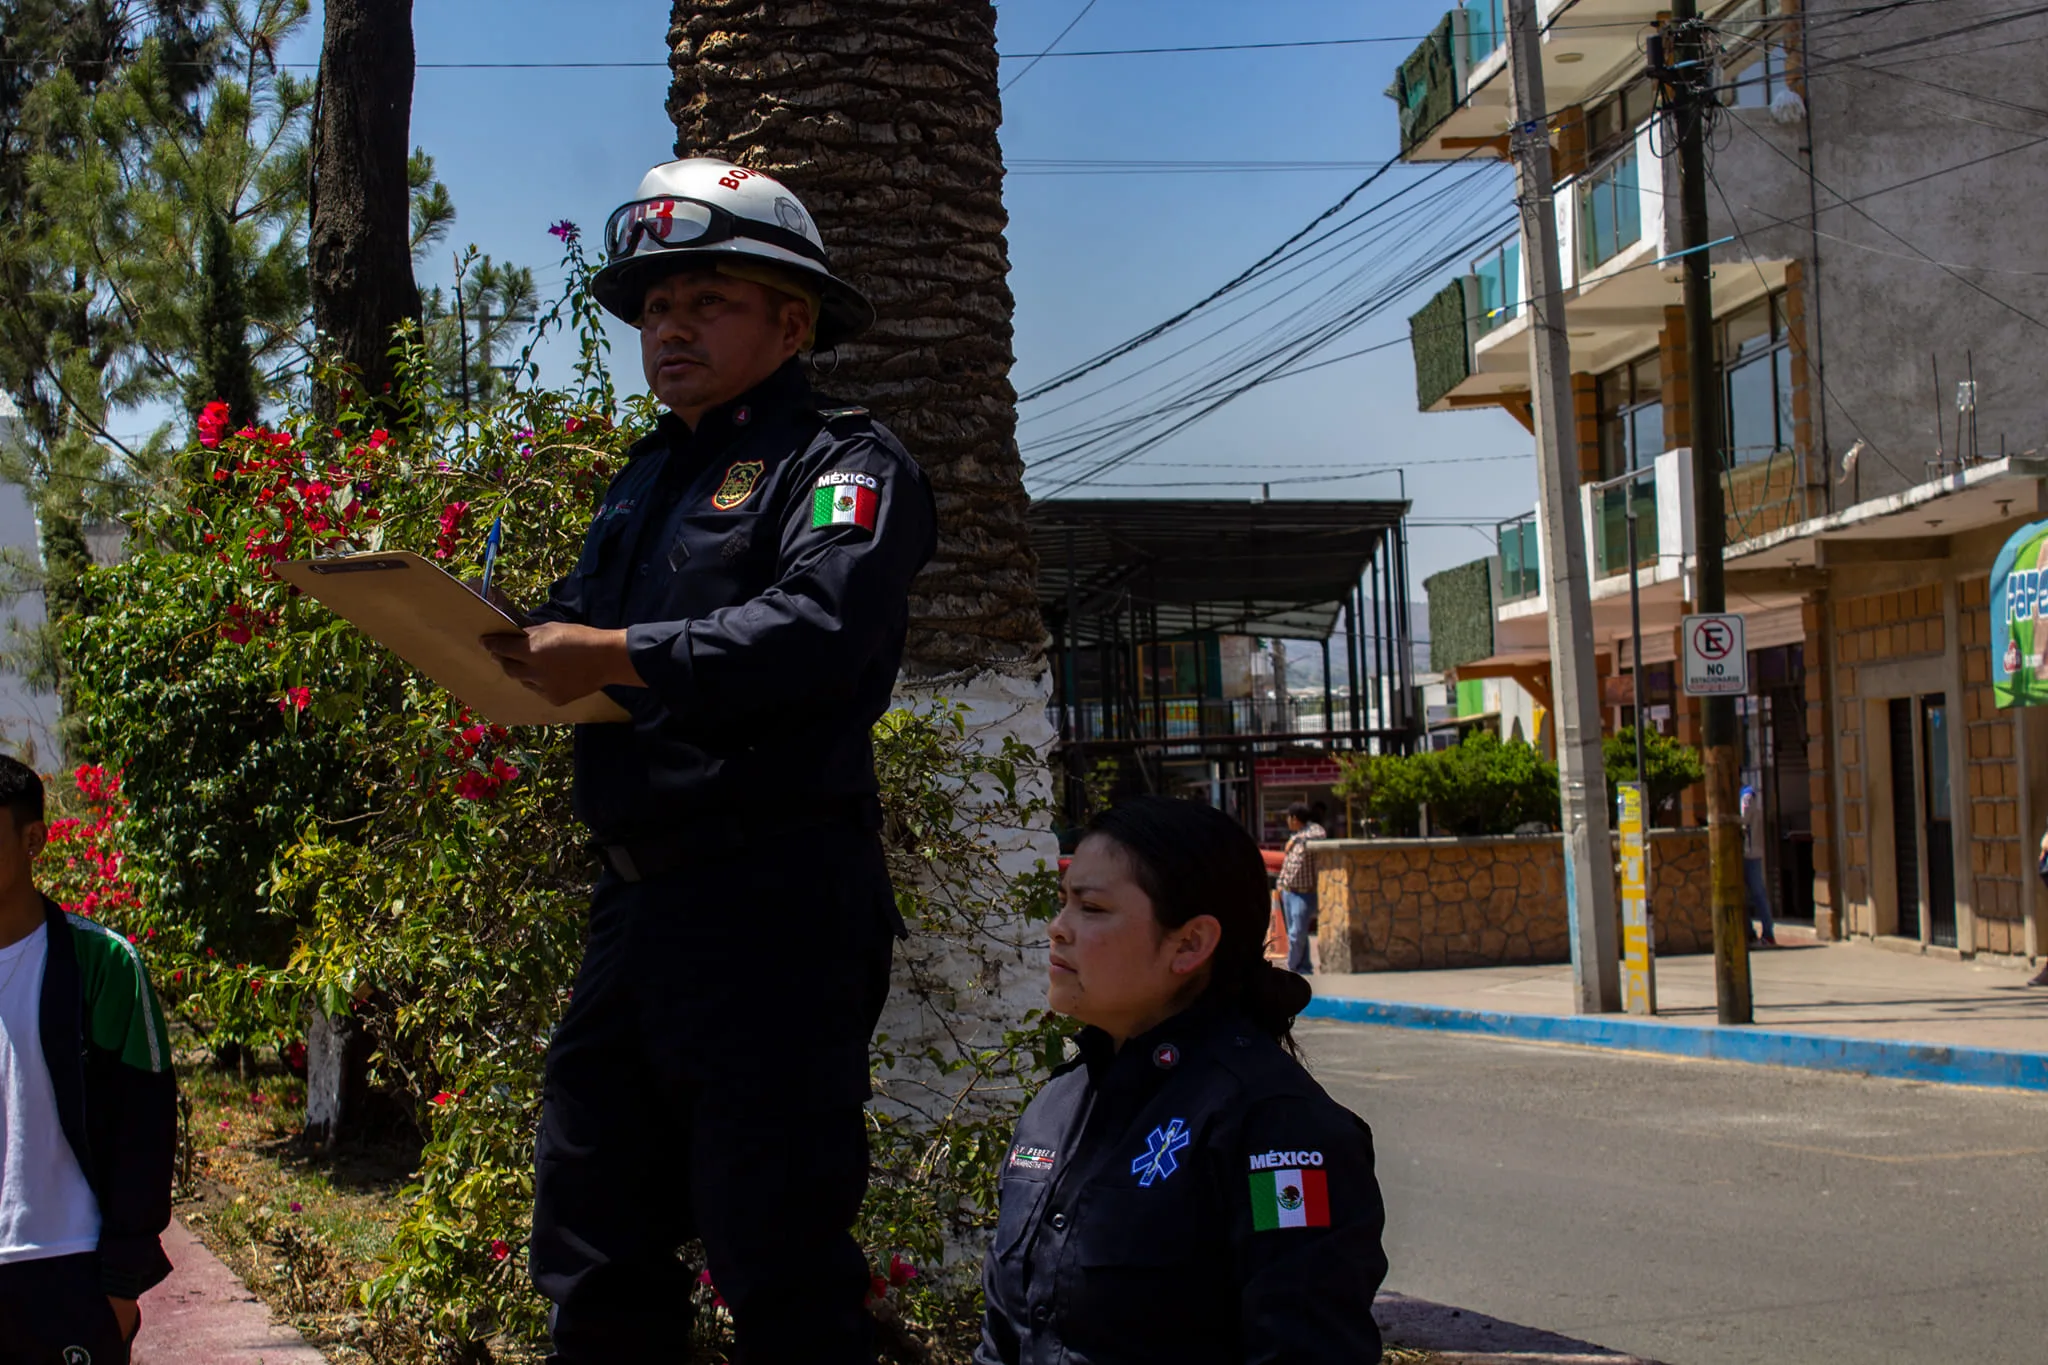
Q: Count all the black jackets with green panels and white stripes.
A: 1